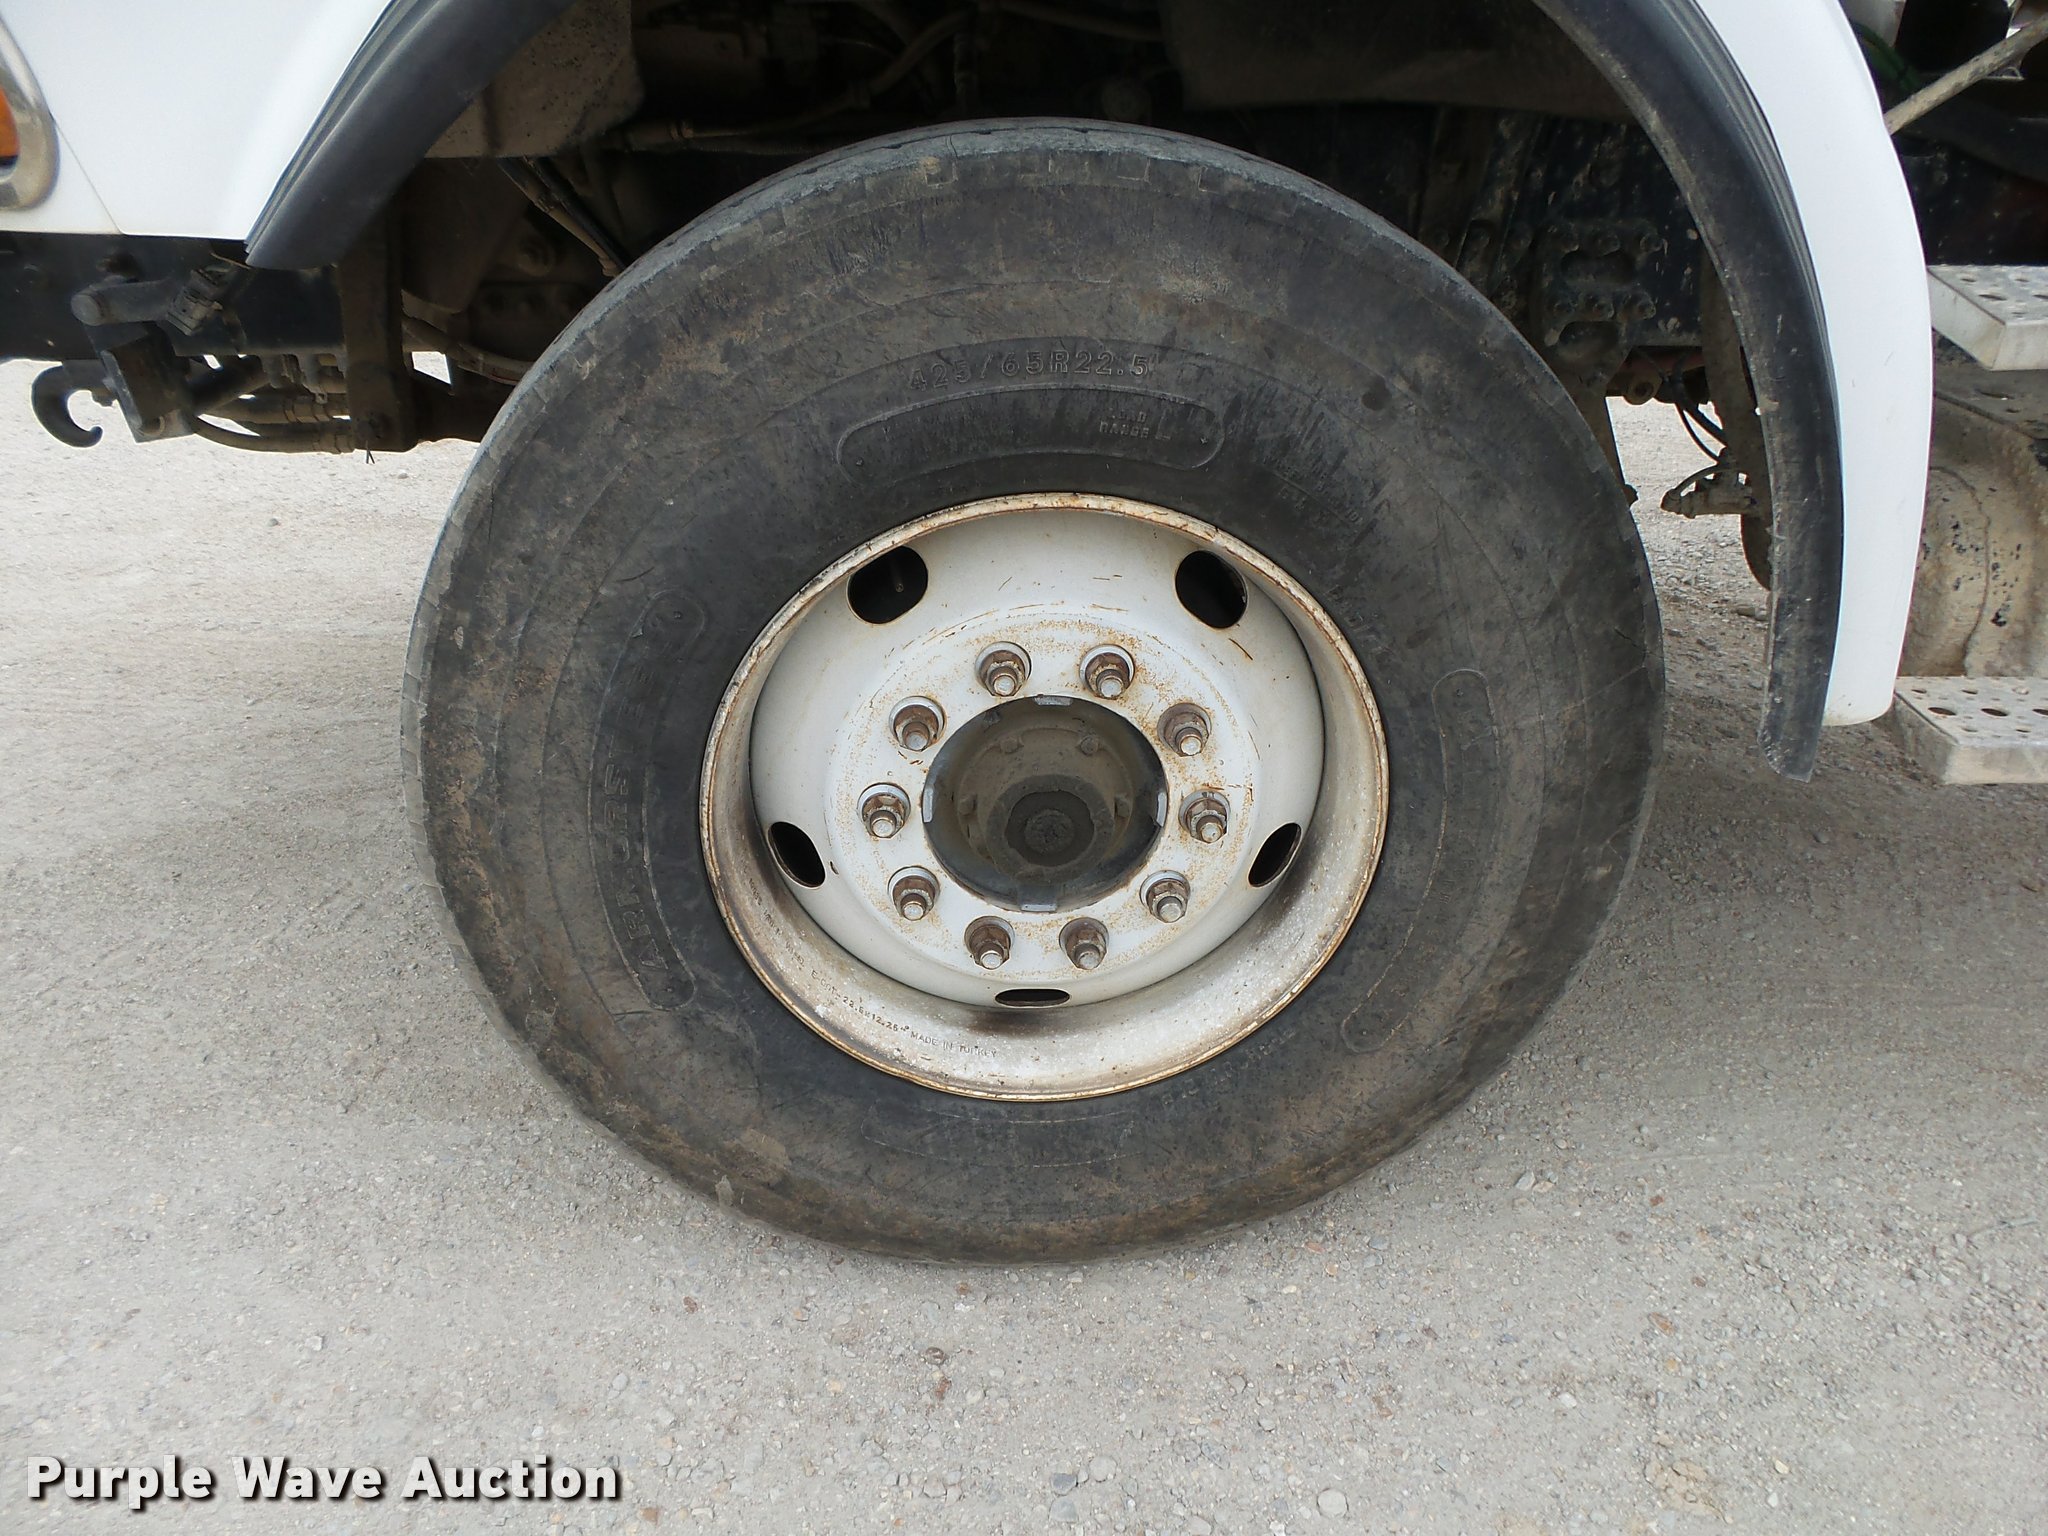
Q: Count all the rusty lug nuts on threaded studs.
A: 10